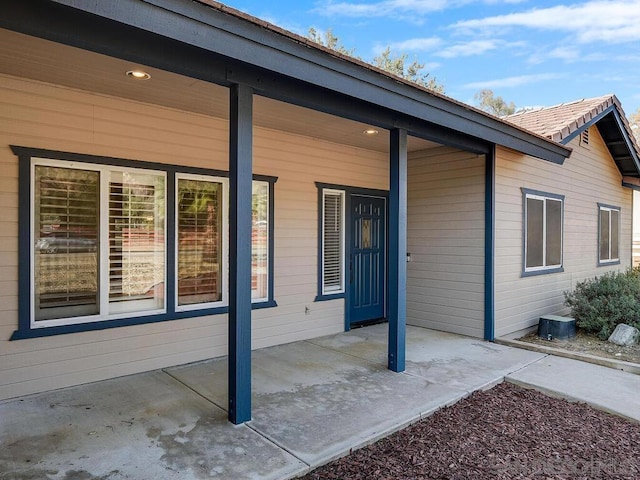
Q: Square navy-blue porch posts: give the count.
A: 2